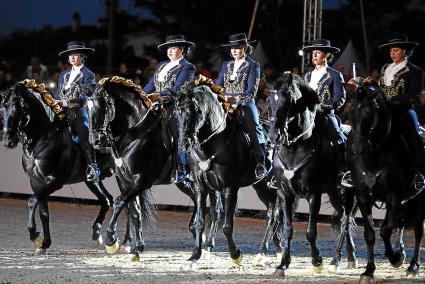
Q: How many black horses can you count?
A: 5